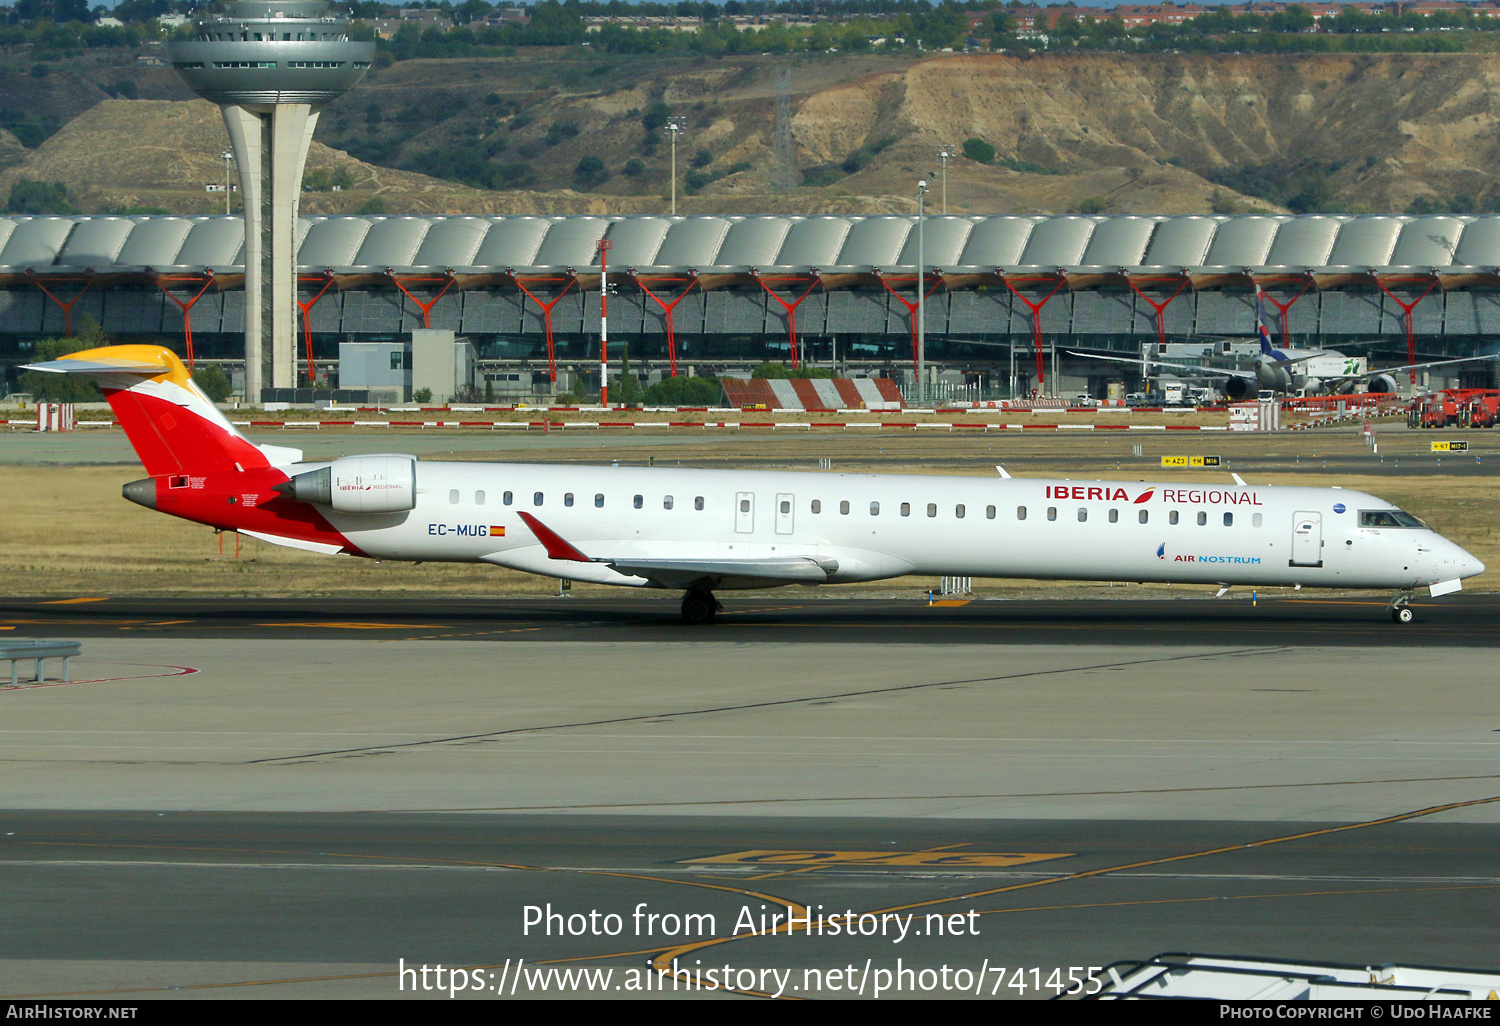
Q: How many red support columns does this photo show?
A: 12